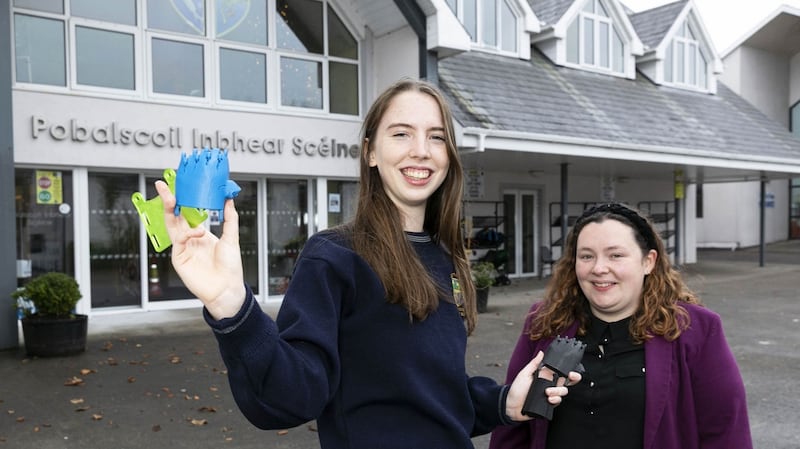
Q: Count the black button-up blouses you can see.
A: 1